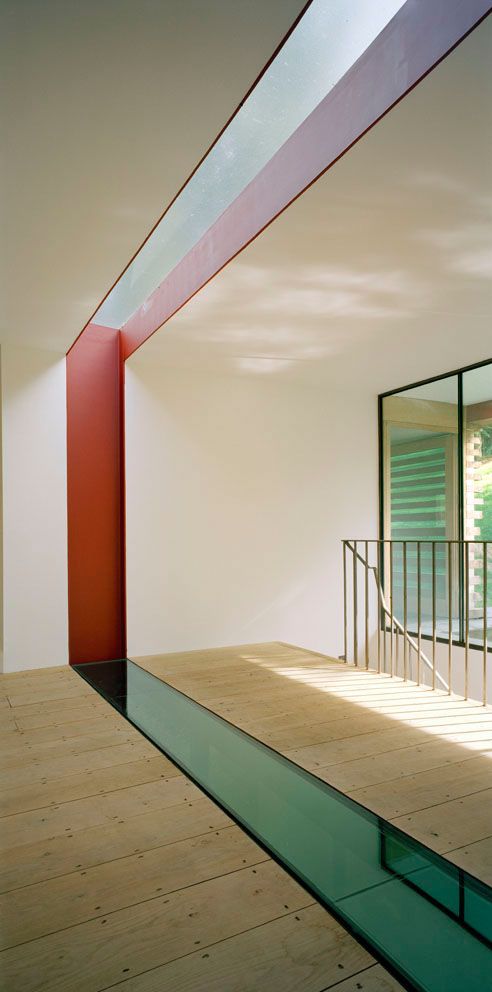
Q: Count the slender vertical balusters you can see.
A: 11